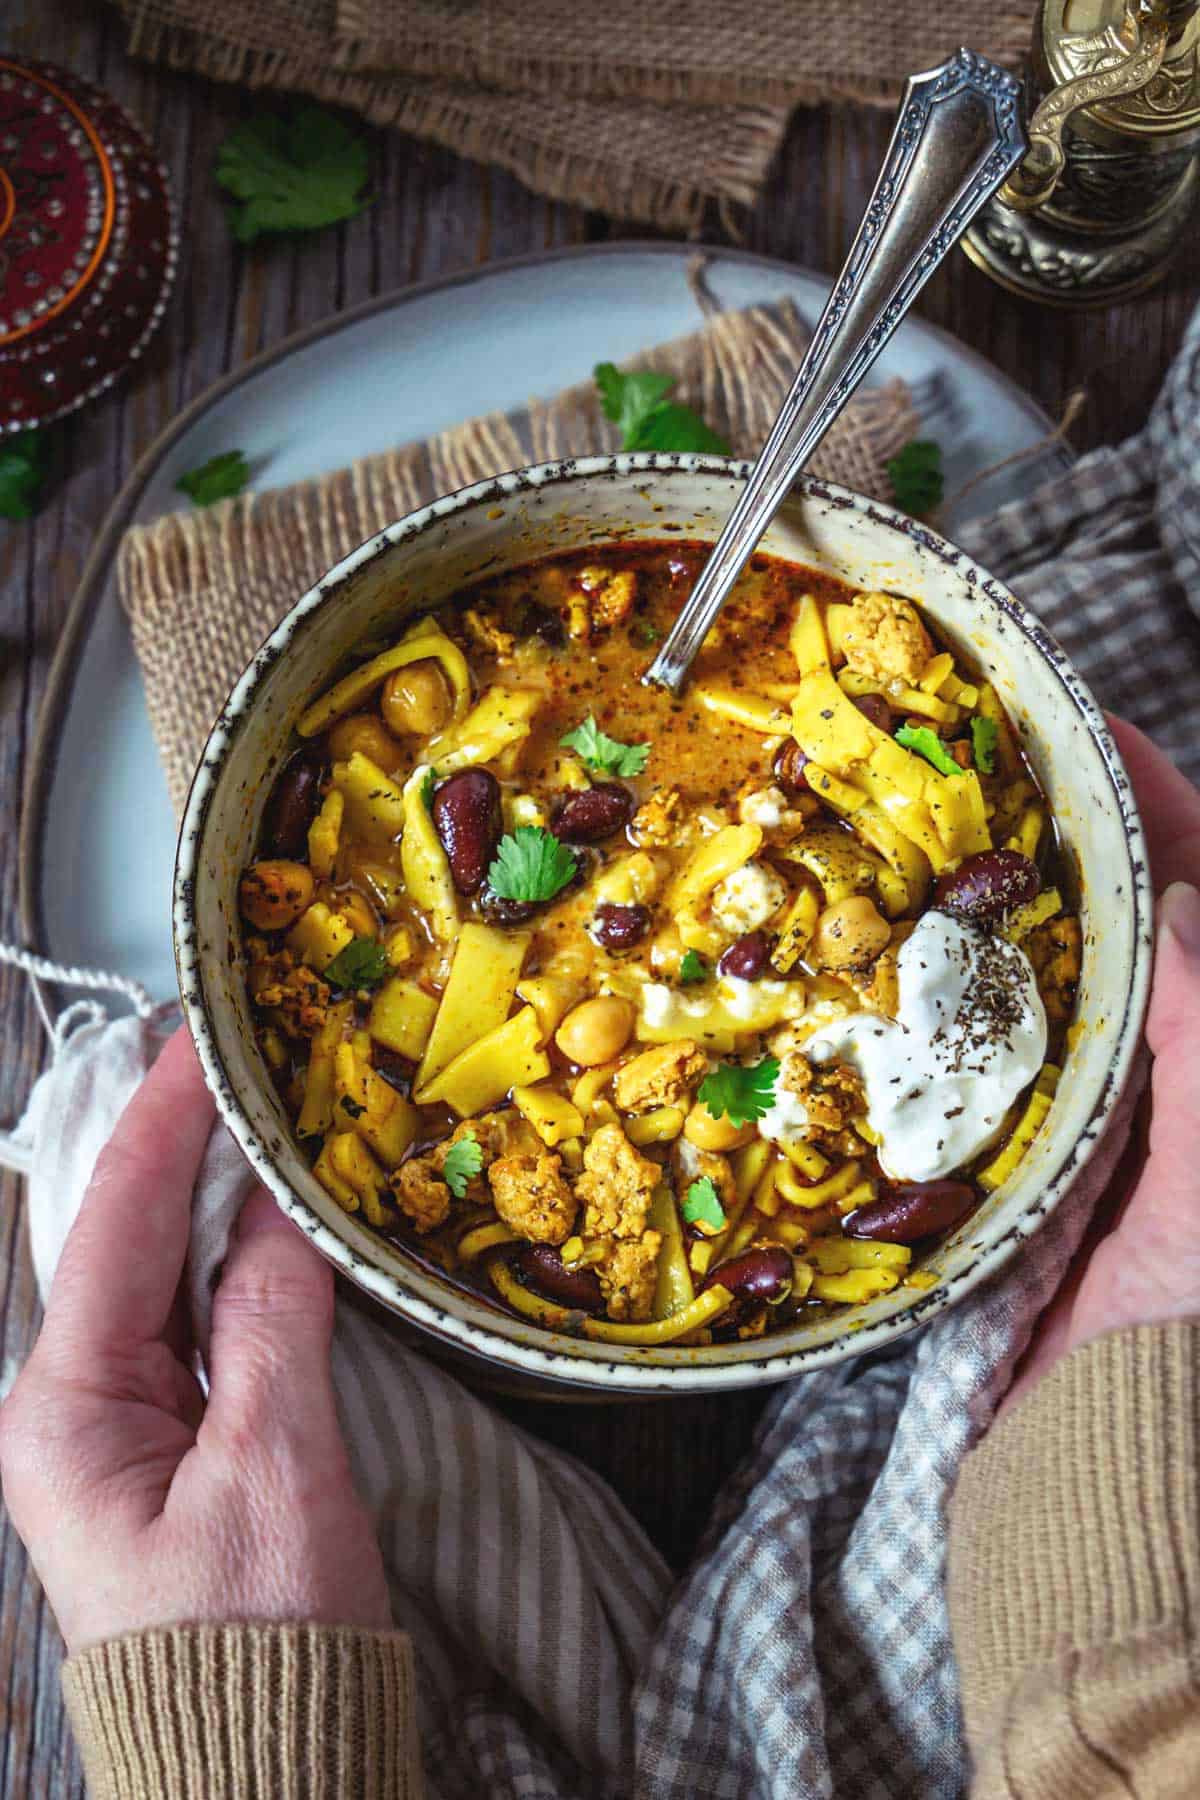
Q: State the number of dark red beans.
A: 12